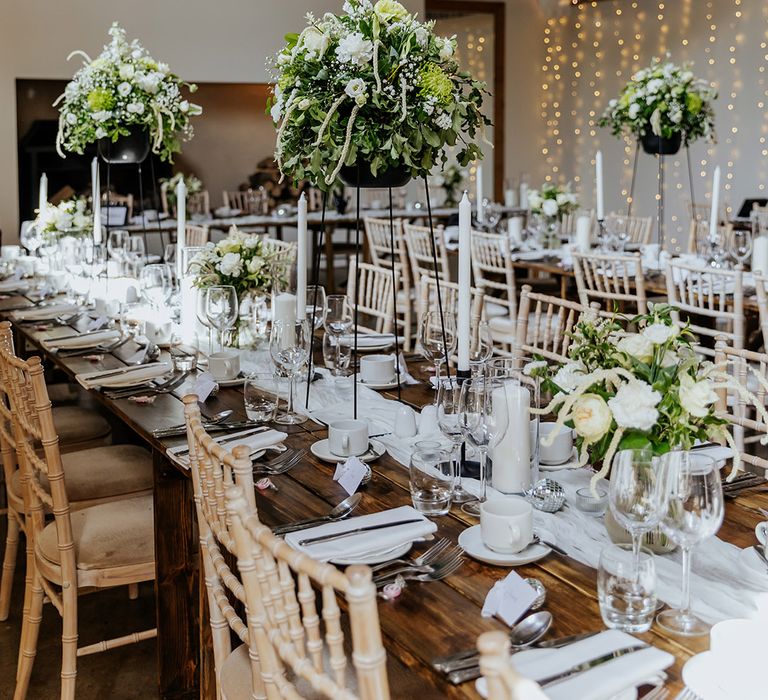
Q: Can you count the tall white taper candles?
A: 8